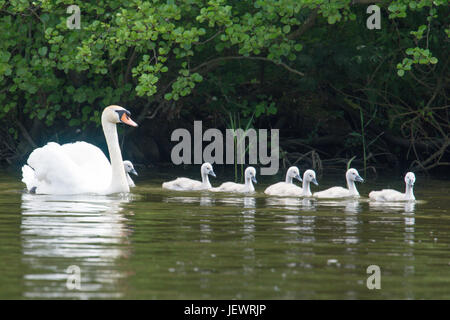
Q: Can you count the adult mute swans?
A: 1